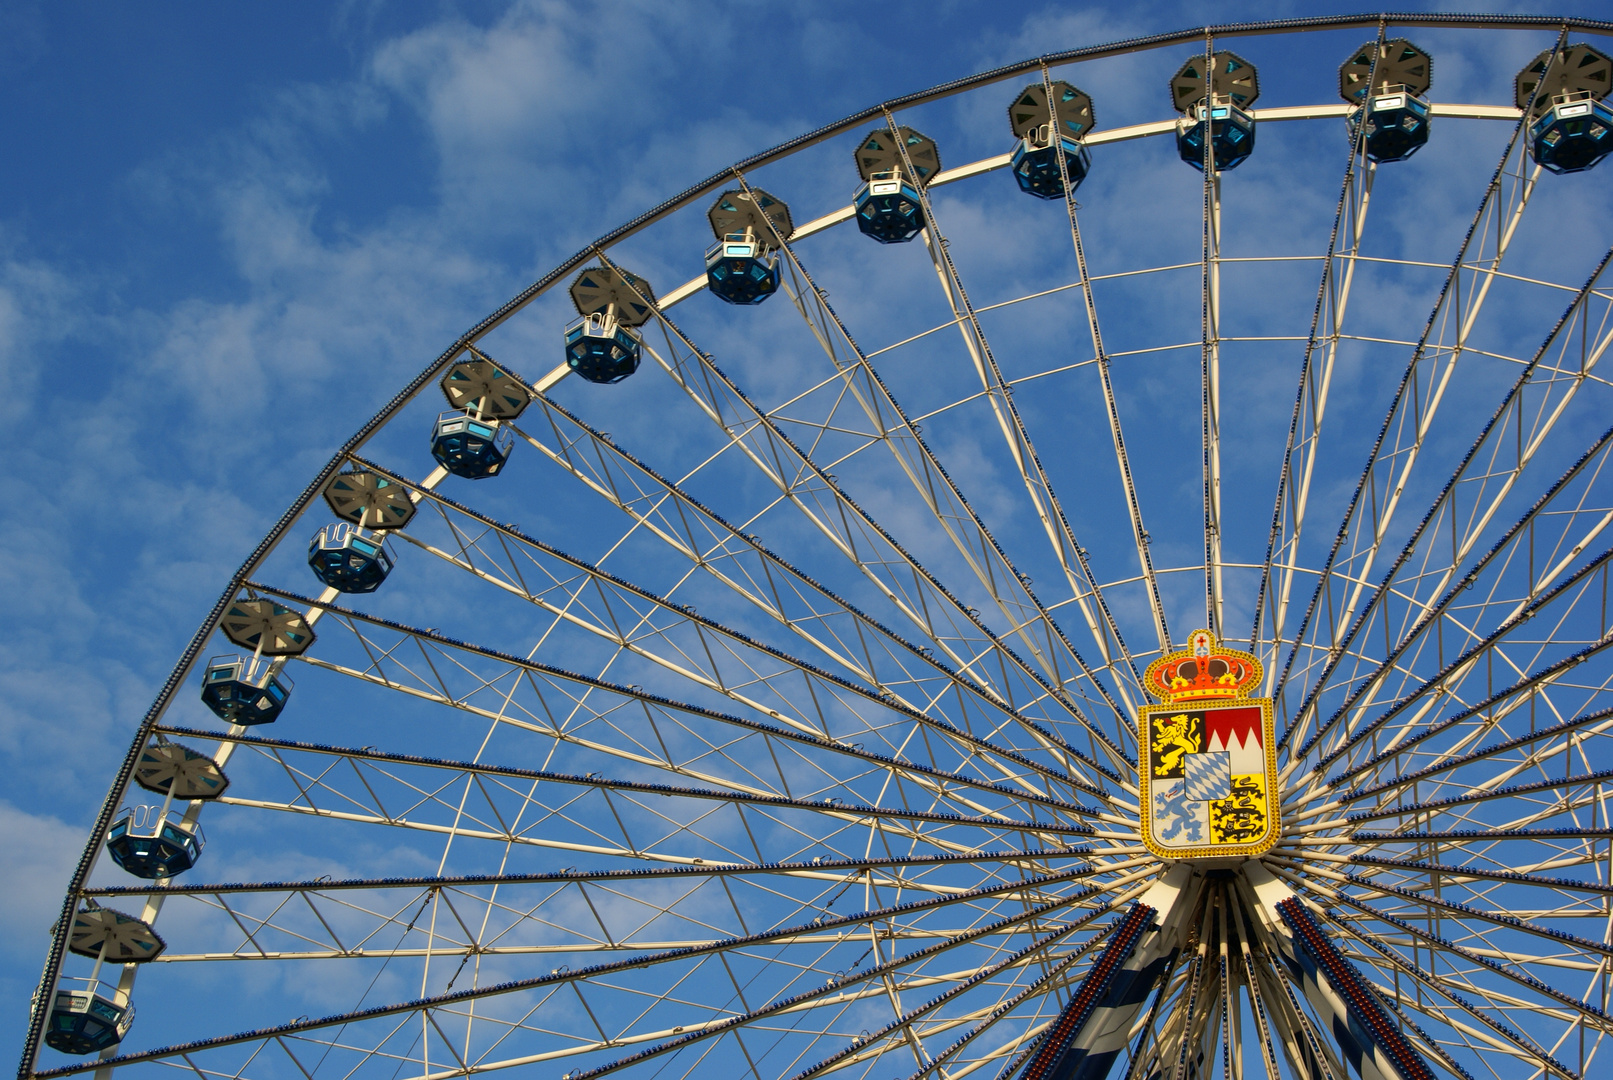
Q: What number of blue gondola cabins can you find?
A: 12